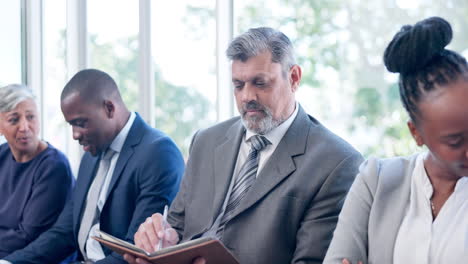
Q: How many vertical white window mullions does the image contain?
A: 4